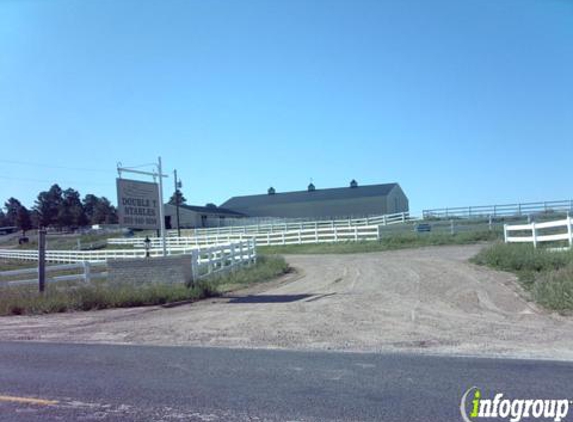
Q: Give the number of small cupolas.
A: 3